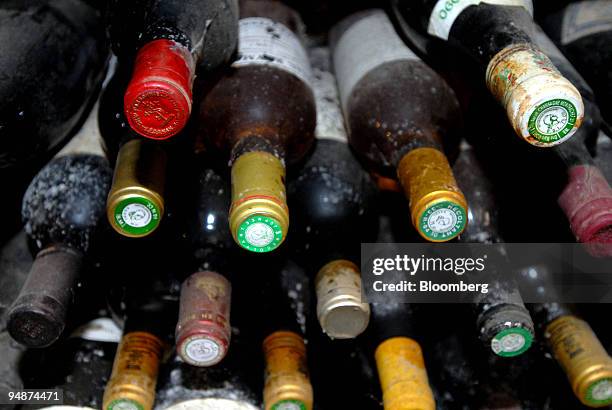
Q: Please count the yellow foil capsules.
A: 7